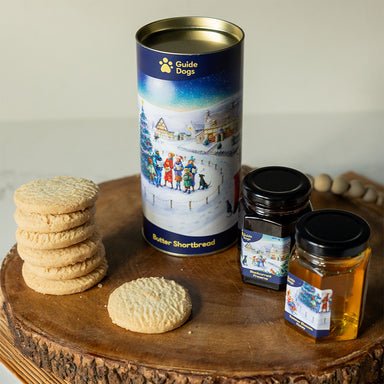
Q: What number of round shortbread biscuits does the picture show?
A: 7